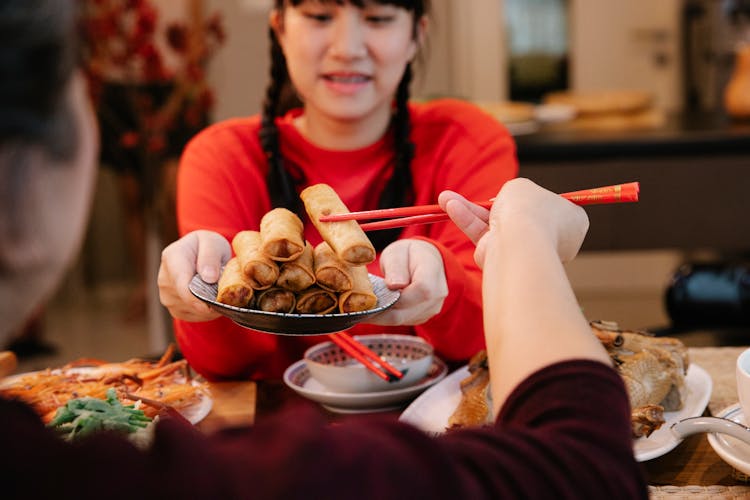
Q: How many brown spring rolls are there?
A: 9